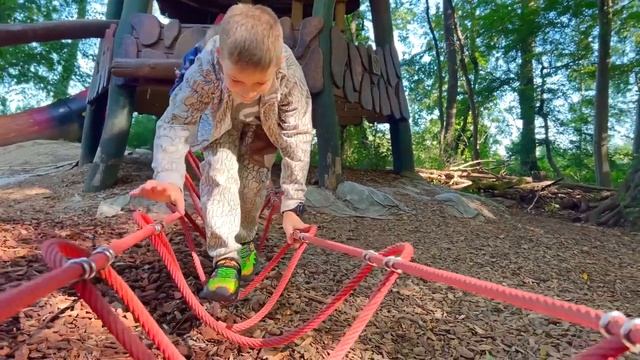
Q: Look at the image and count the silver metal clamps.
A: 8